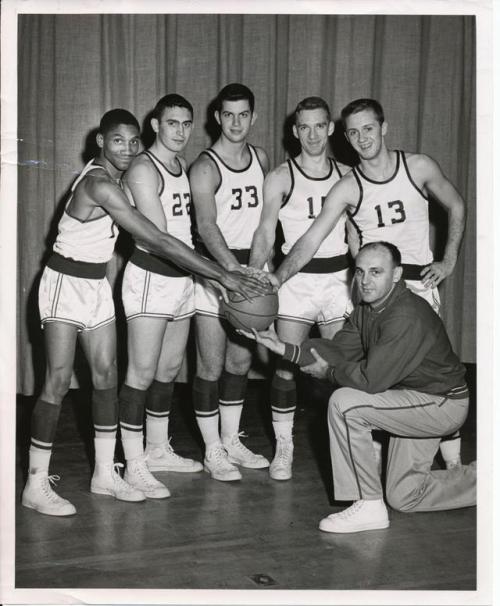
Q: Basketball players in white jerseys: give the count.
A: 5